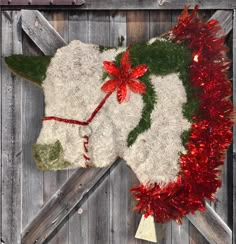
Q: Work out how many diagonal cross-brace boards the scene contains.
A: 2